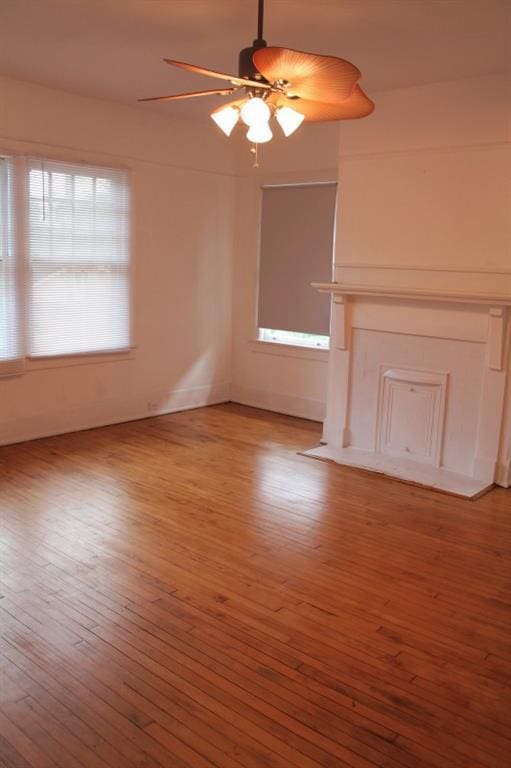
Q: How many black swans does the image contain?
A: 0